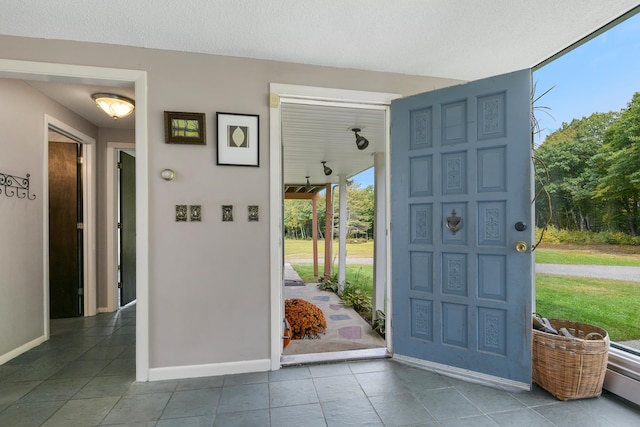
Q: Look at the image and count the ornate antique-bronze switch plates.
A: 4